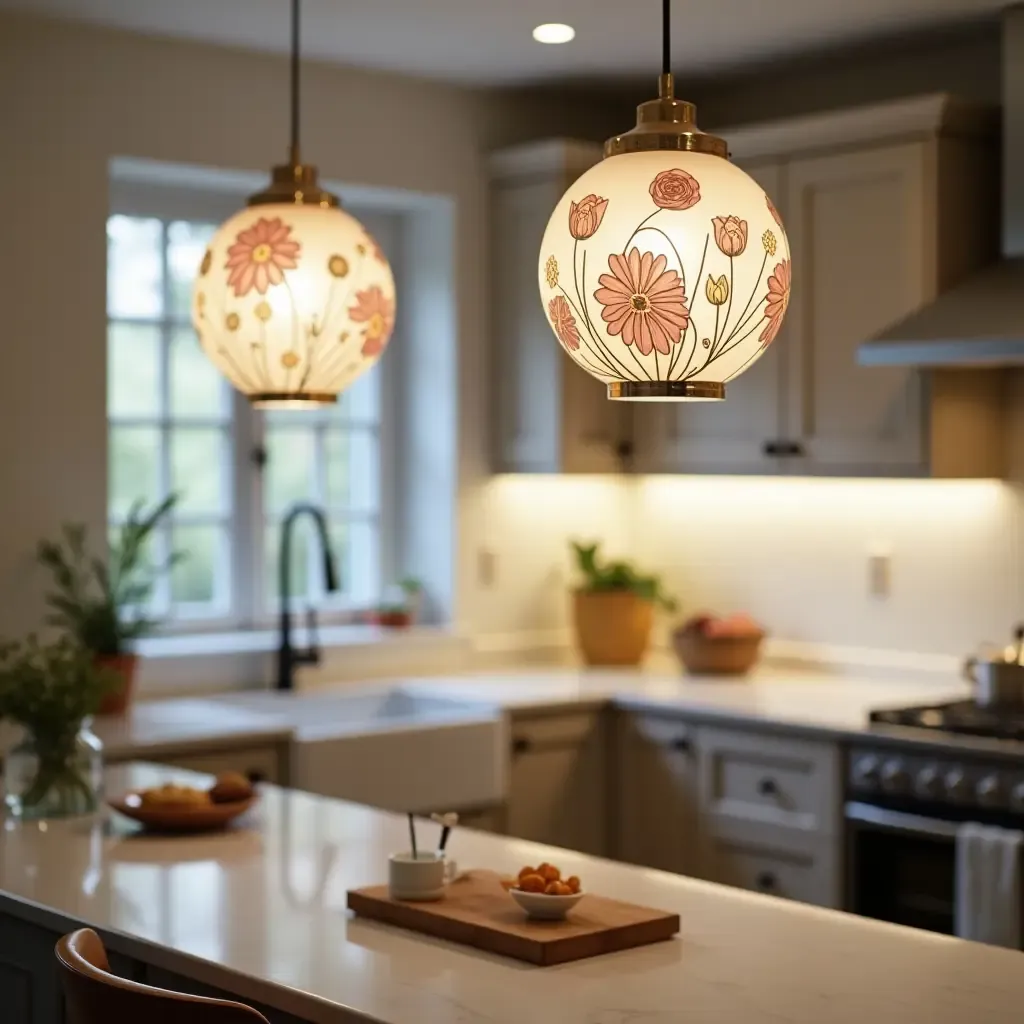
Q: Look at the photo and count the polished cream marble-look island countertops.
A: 1